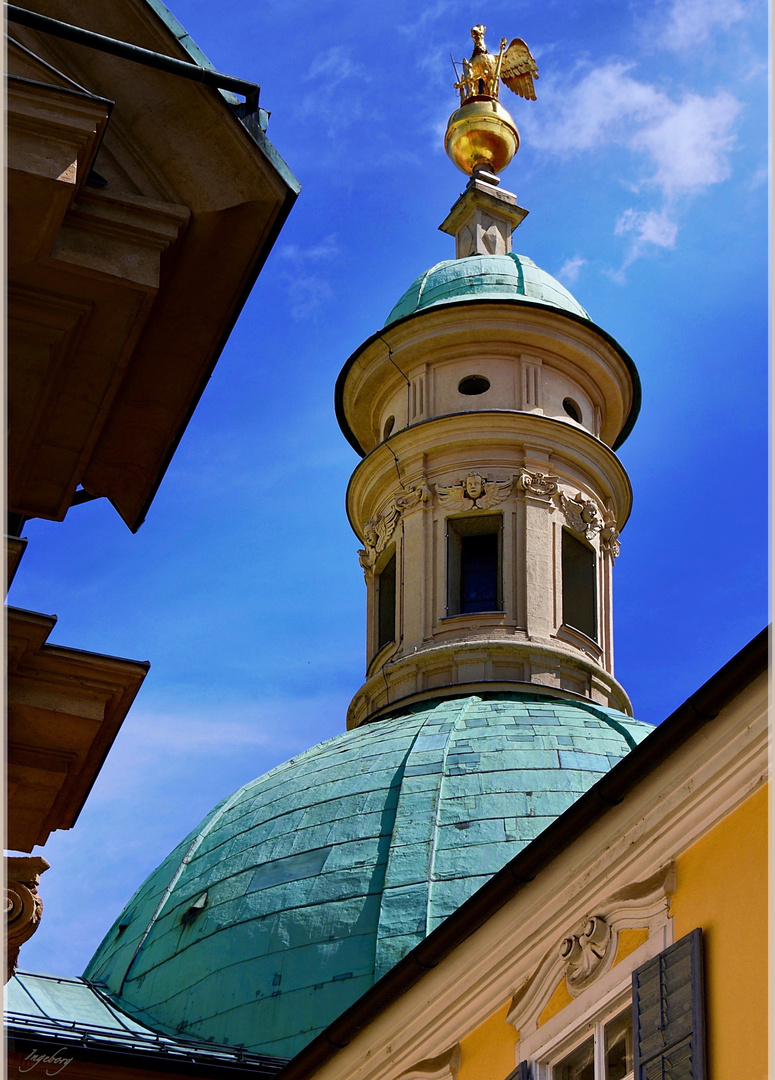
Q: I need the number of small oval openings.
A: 3